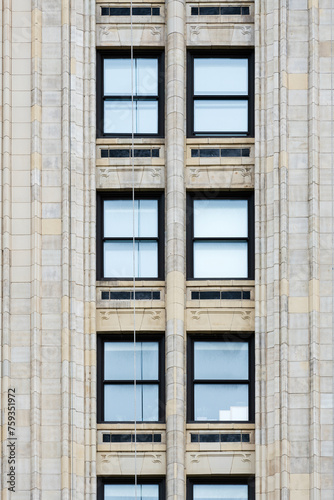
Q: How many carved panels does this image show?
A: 8